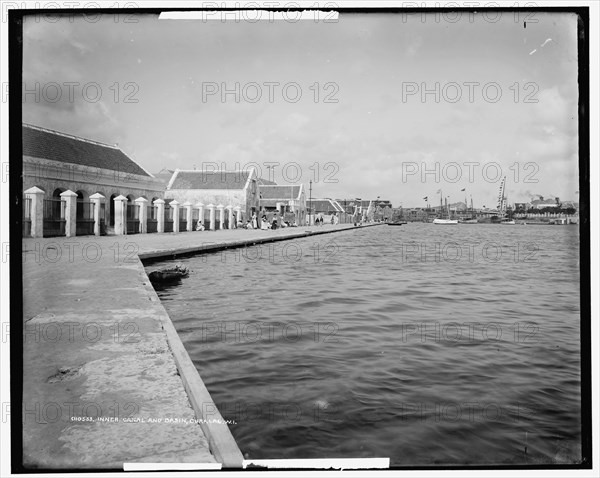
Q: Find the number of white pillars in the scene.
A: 13